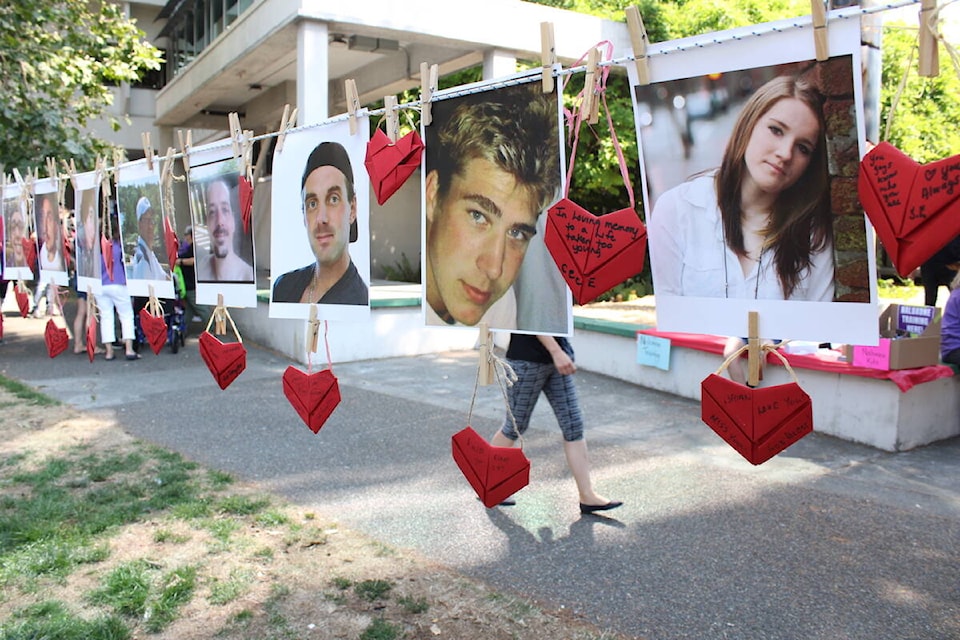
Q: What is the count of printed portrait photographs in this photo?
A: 8